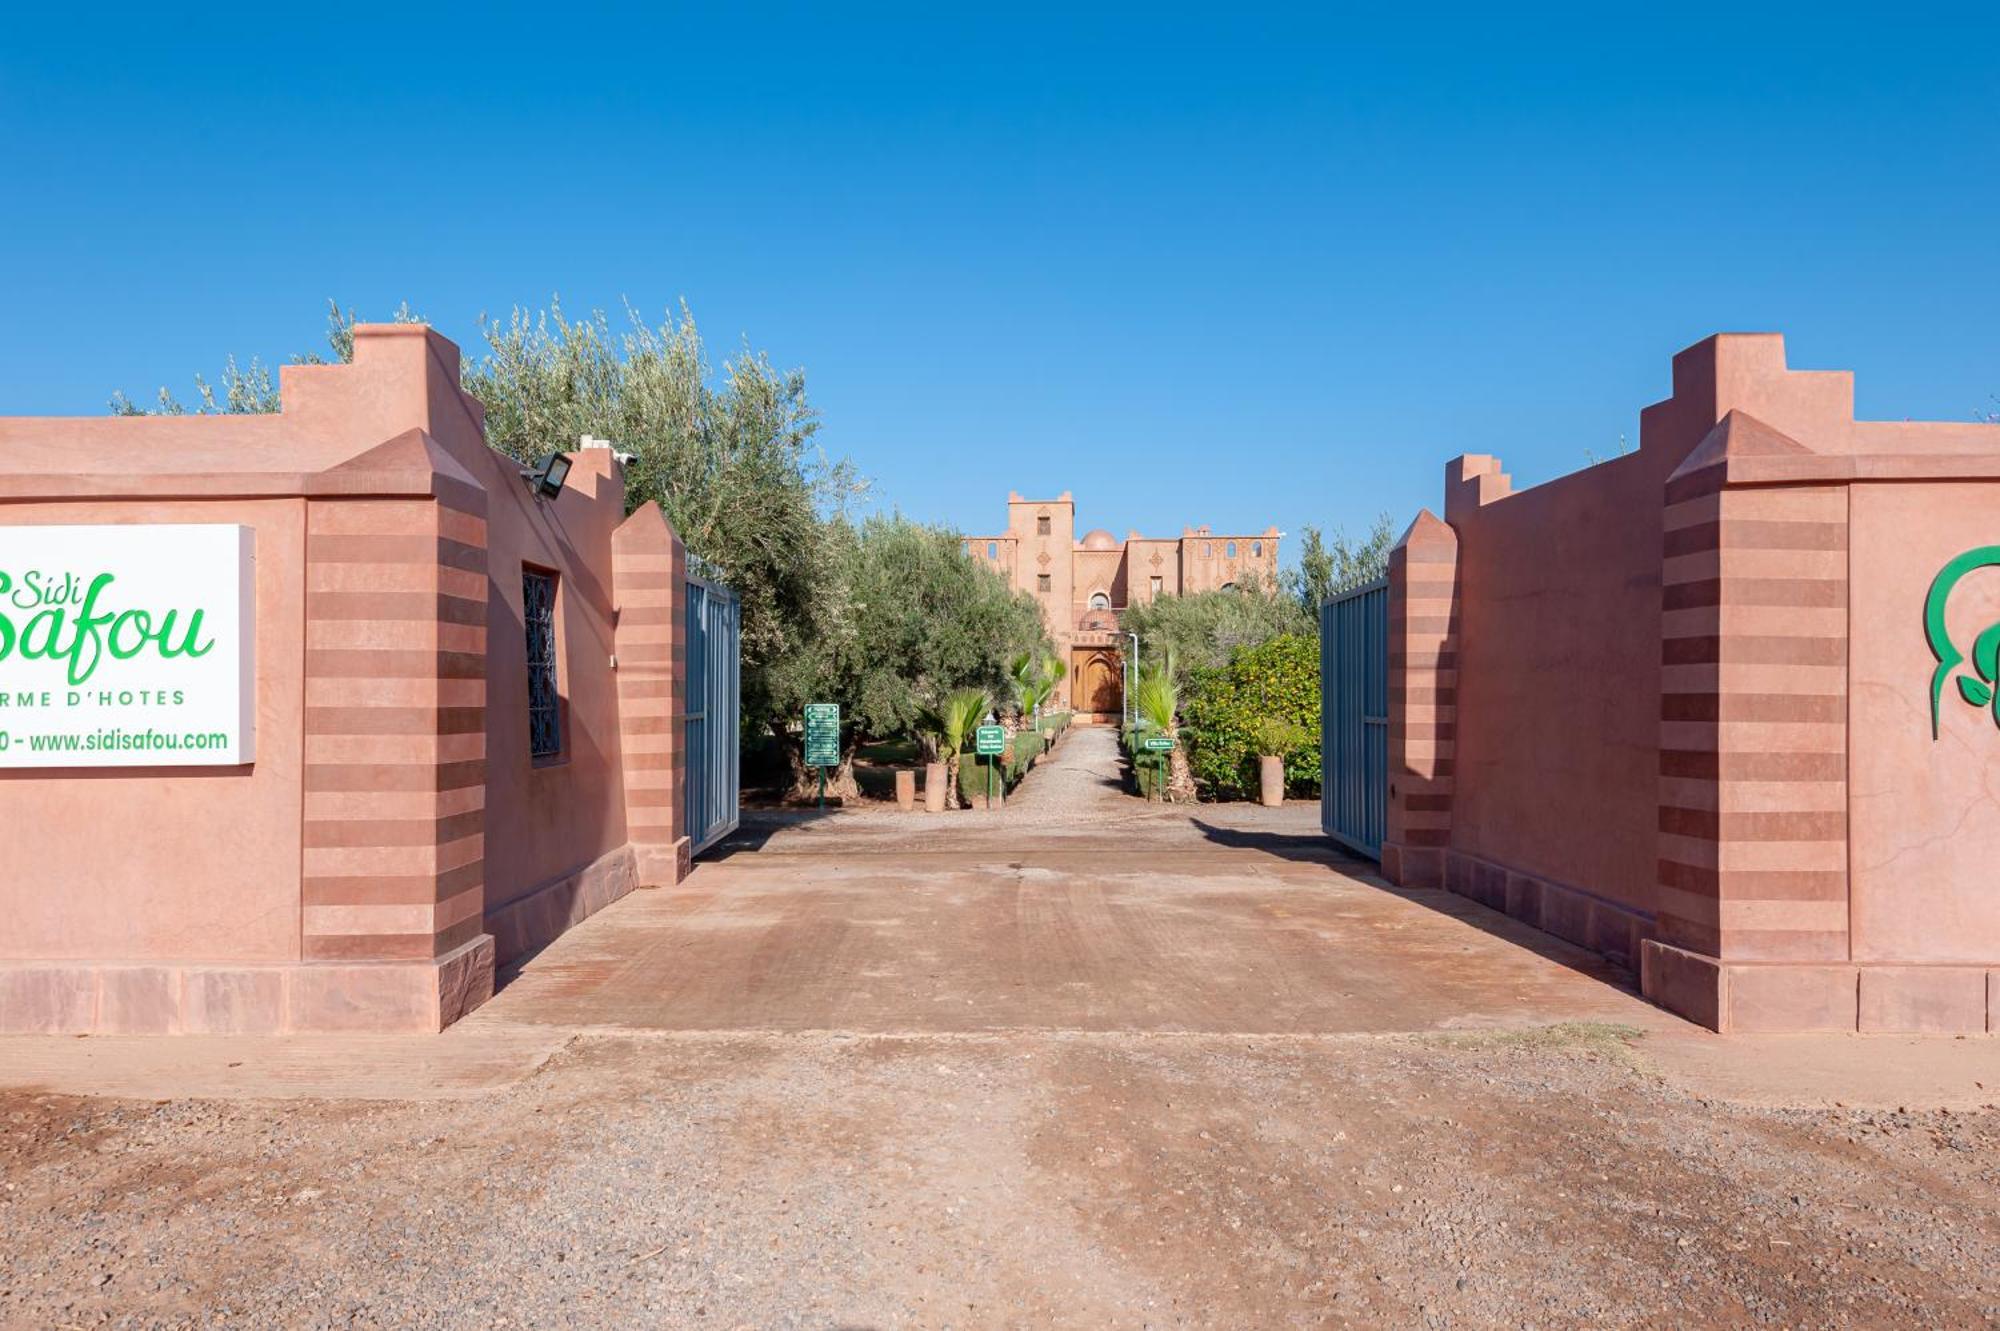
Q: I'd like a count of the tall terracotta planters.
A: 3